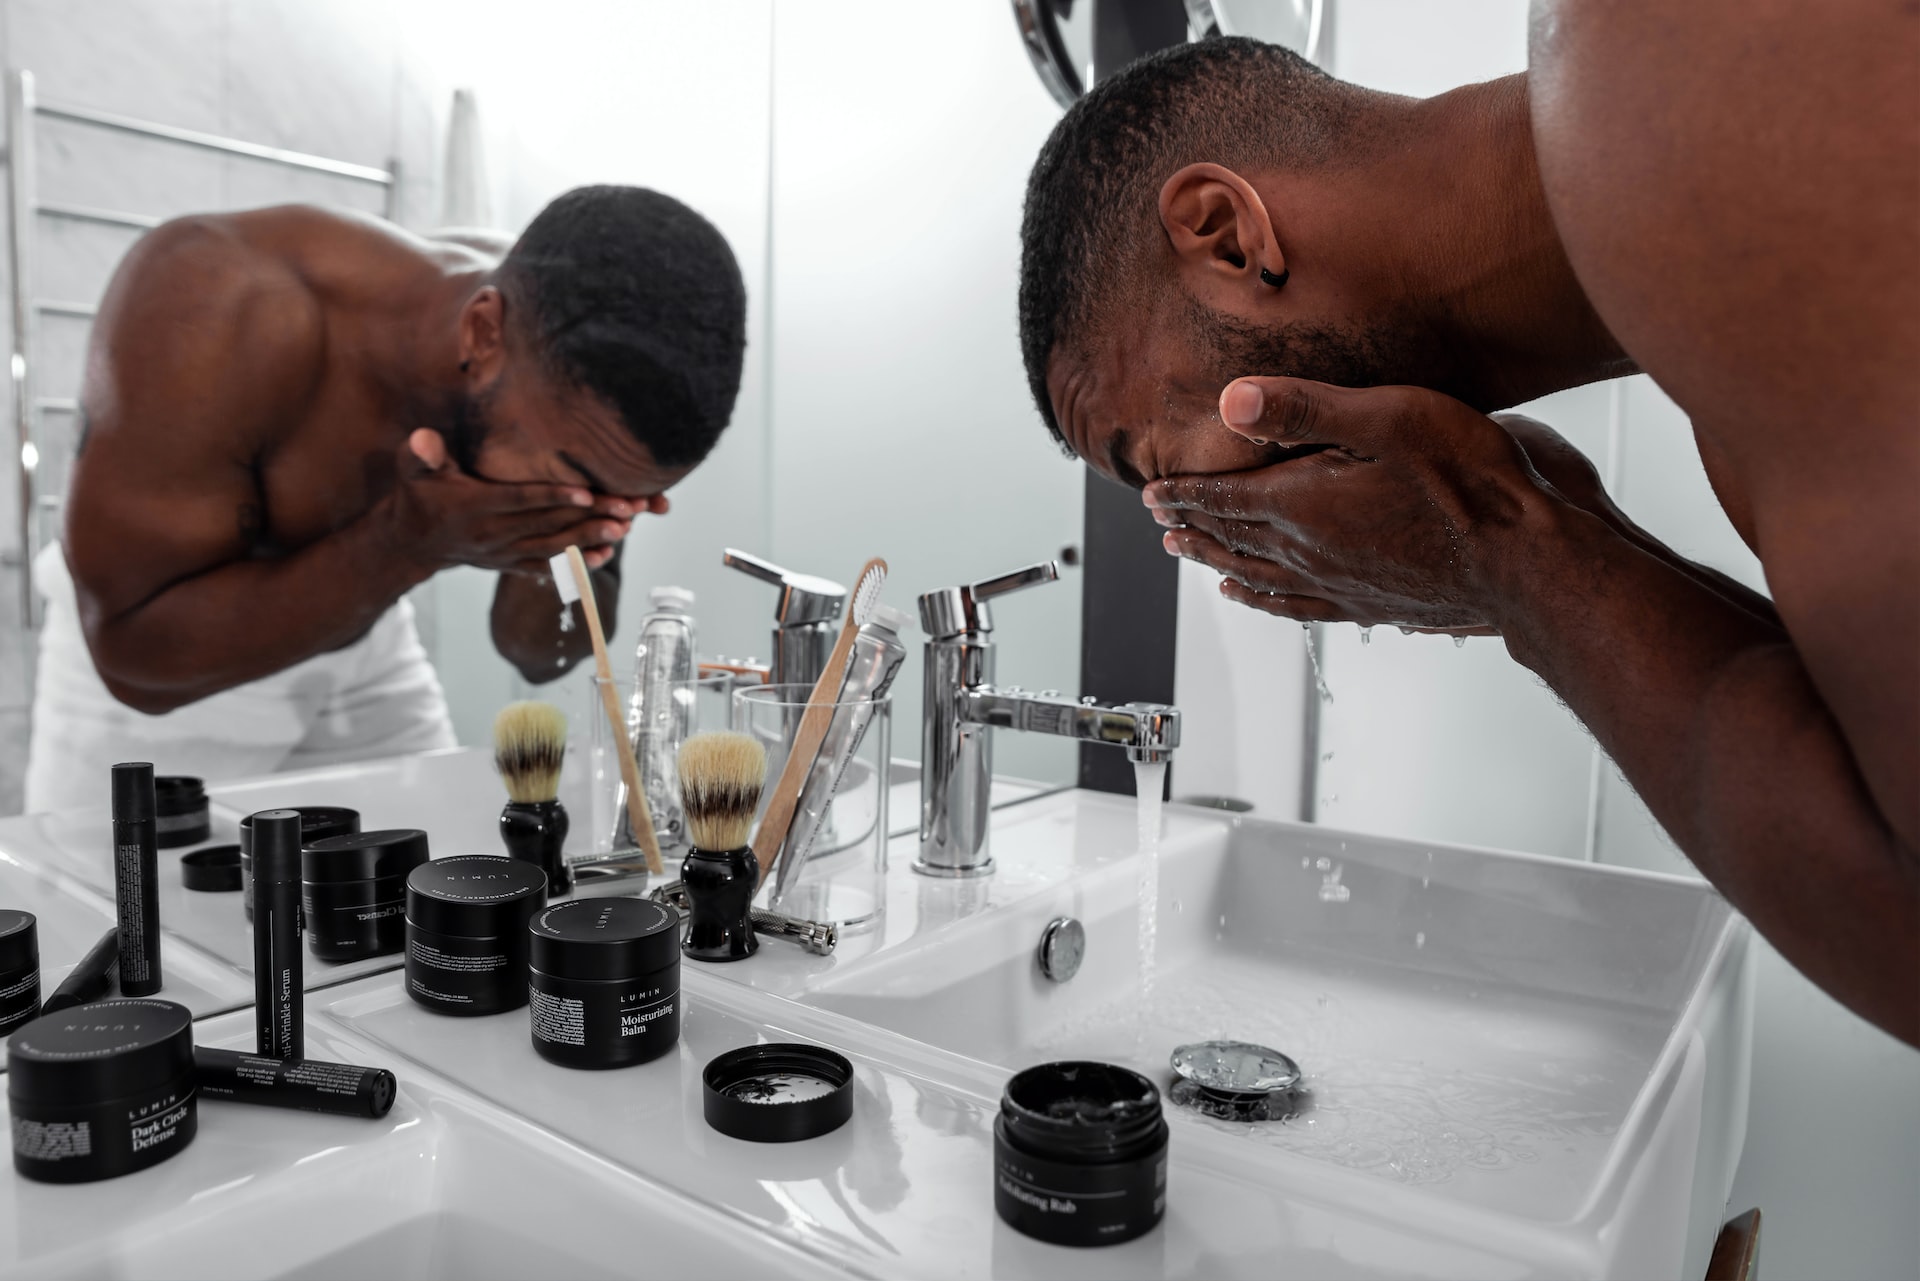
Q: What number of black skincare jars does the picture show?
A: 4